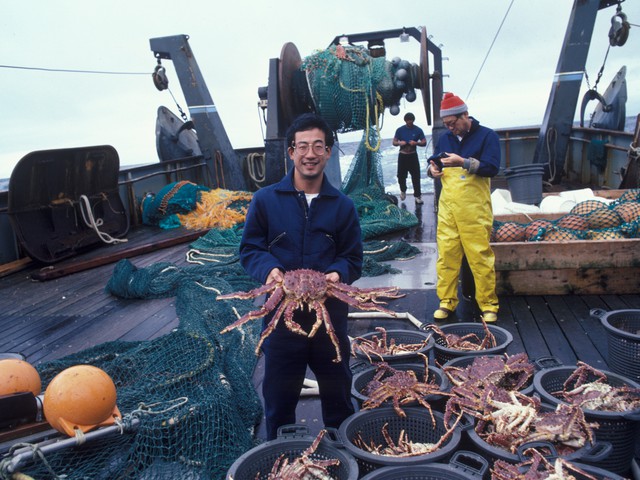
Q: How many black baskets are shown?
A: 11